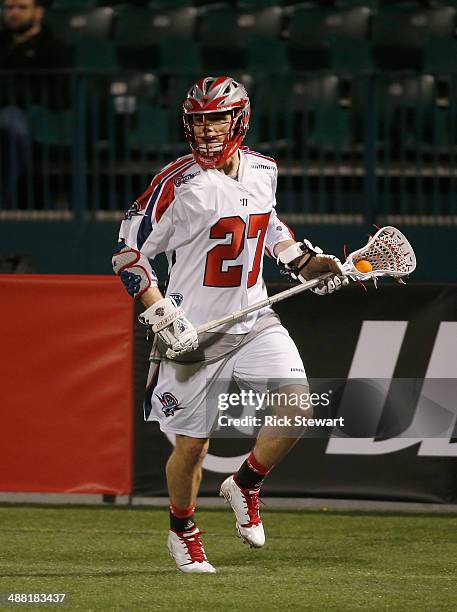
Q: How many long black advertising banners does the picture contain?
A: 1